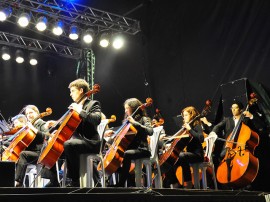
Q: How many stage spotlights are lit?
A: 11